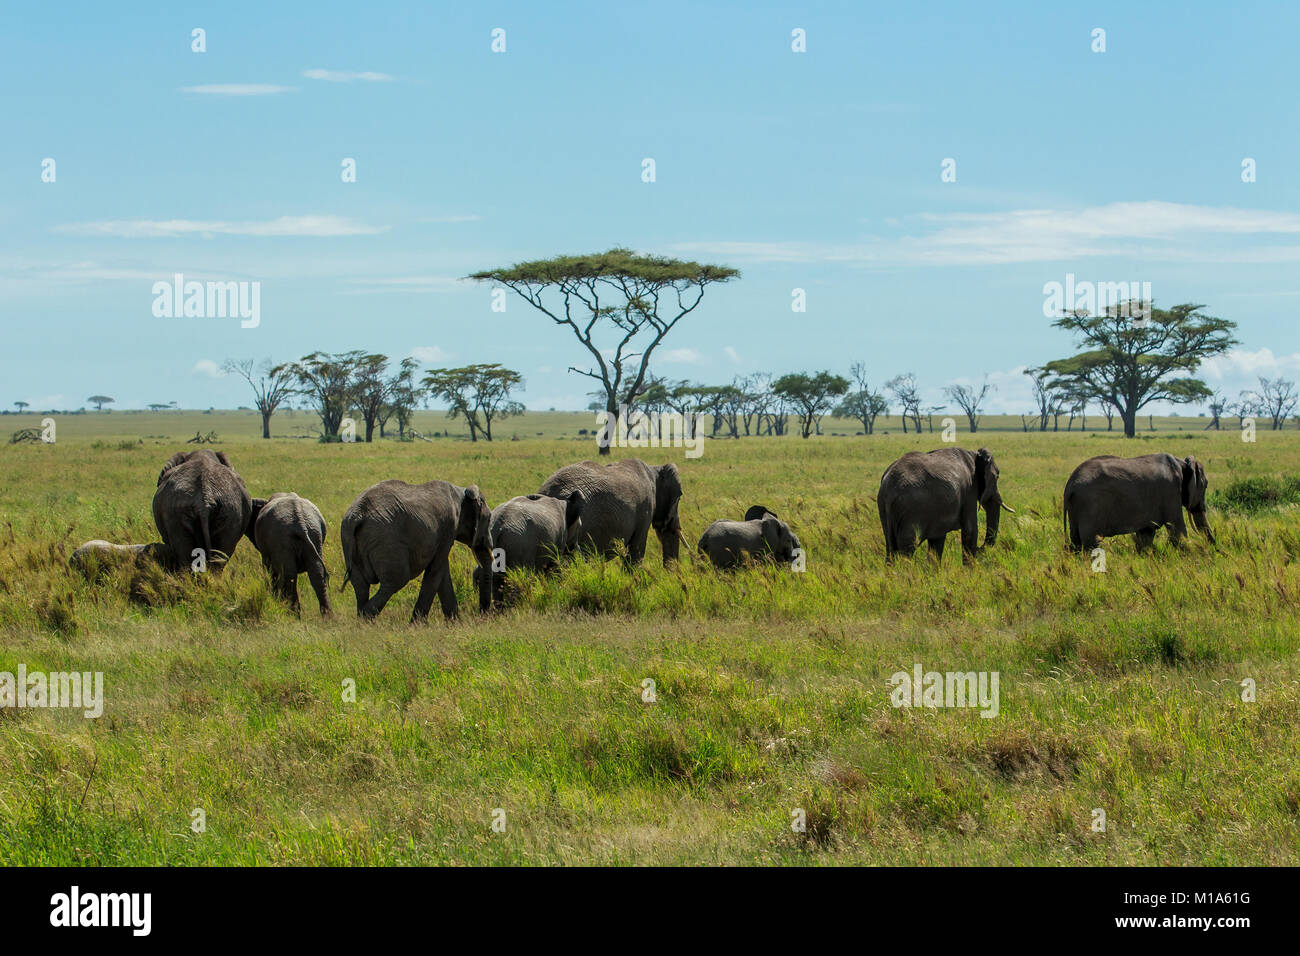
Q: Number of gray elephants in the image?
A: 9